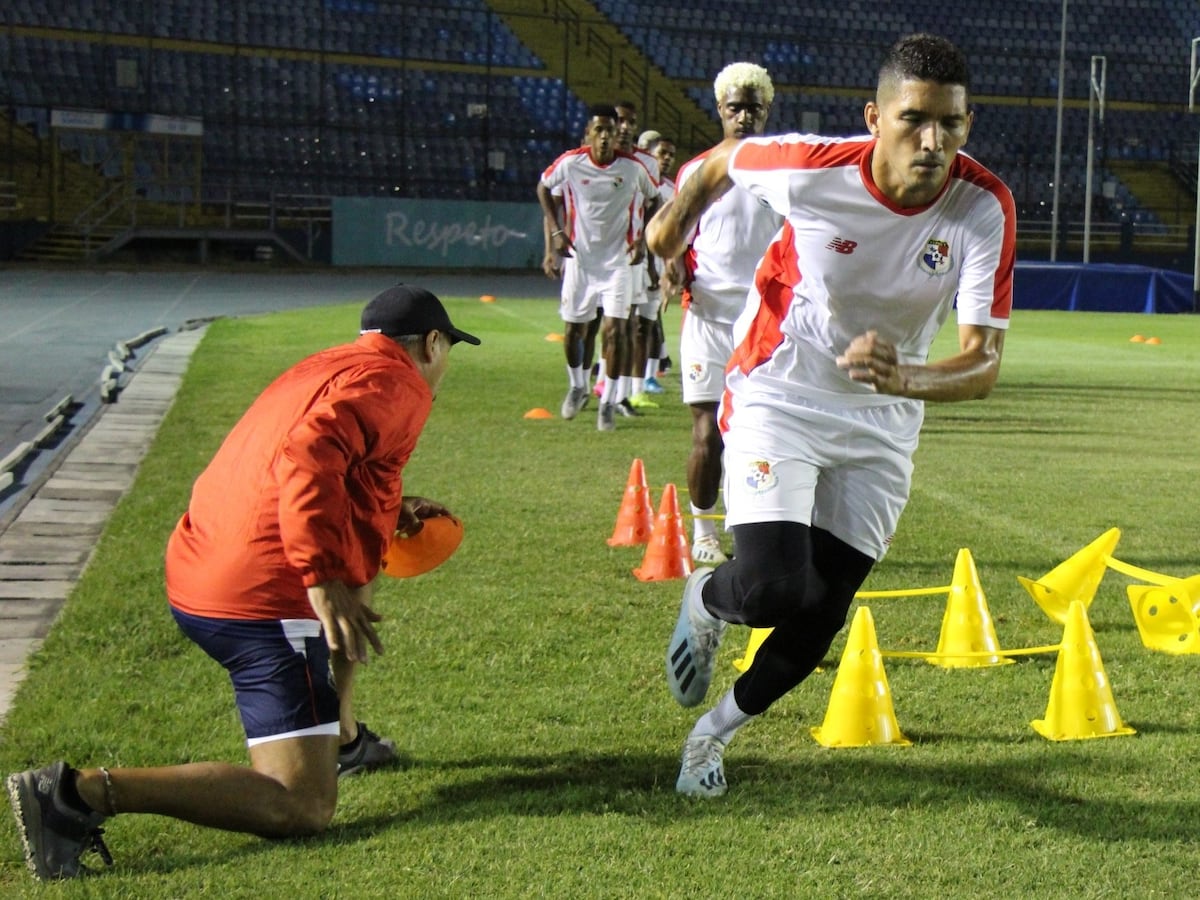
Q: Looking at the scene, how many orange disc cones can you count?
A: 6